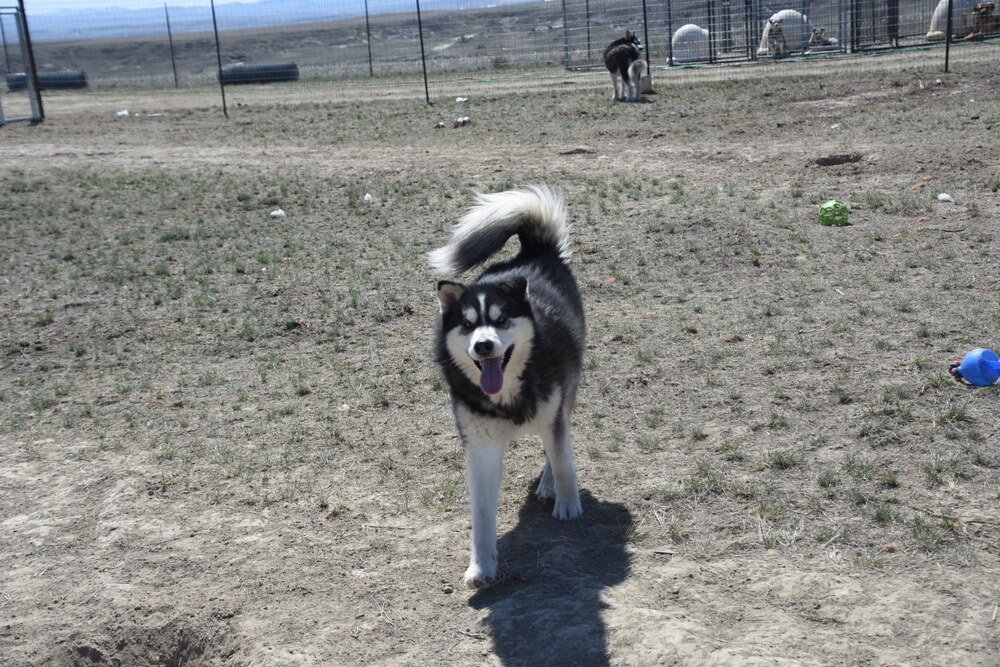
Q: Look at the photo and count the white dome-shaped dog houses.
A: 3